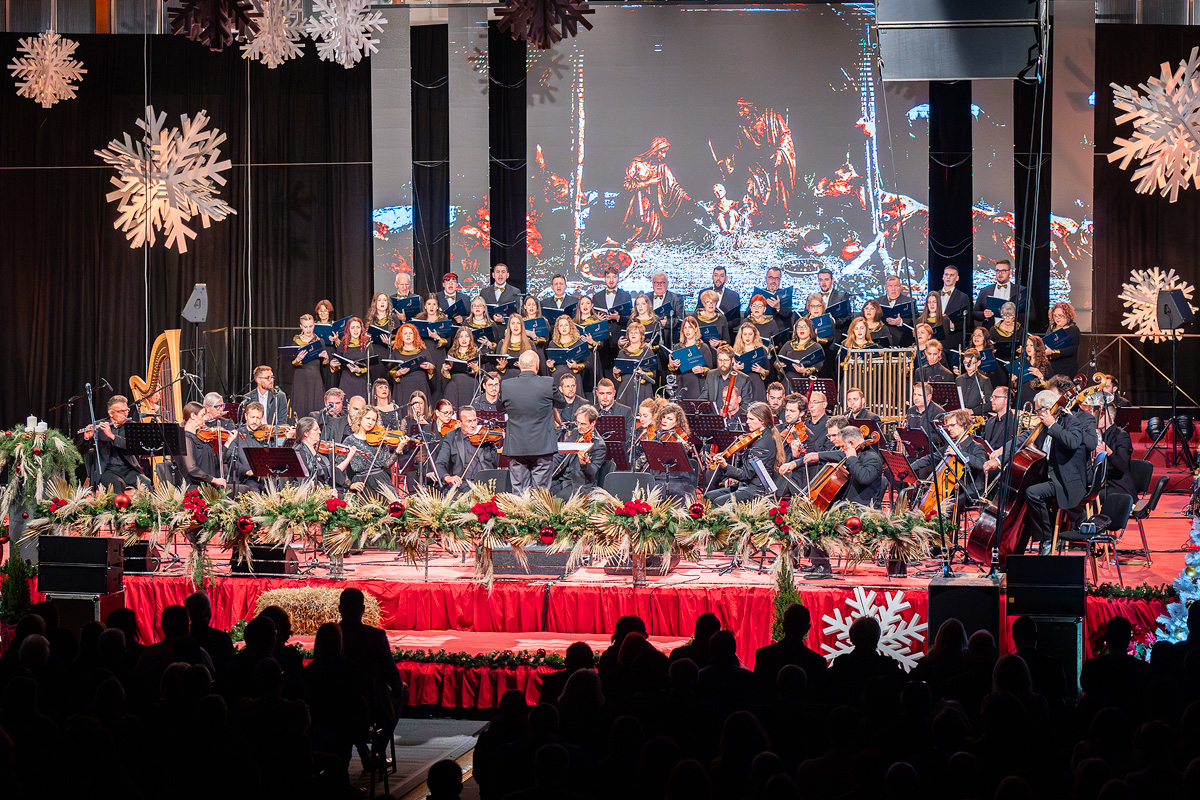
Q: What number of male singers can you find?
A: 12